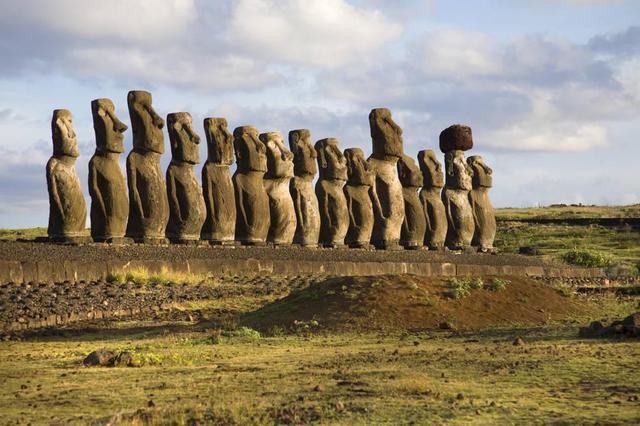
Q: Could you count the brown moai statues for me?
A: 15